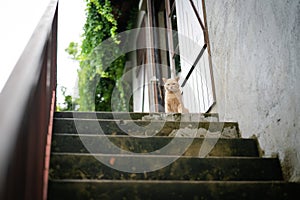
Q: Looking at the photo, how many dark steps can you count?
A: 5